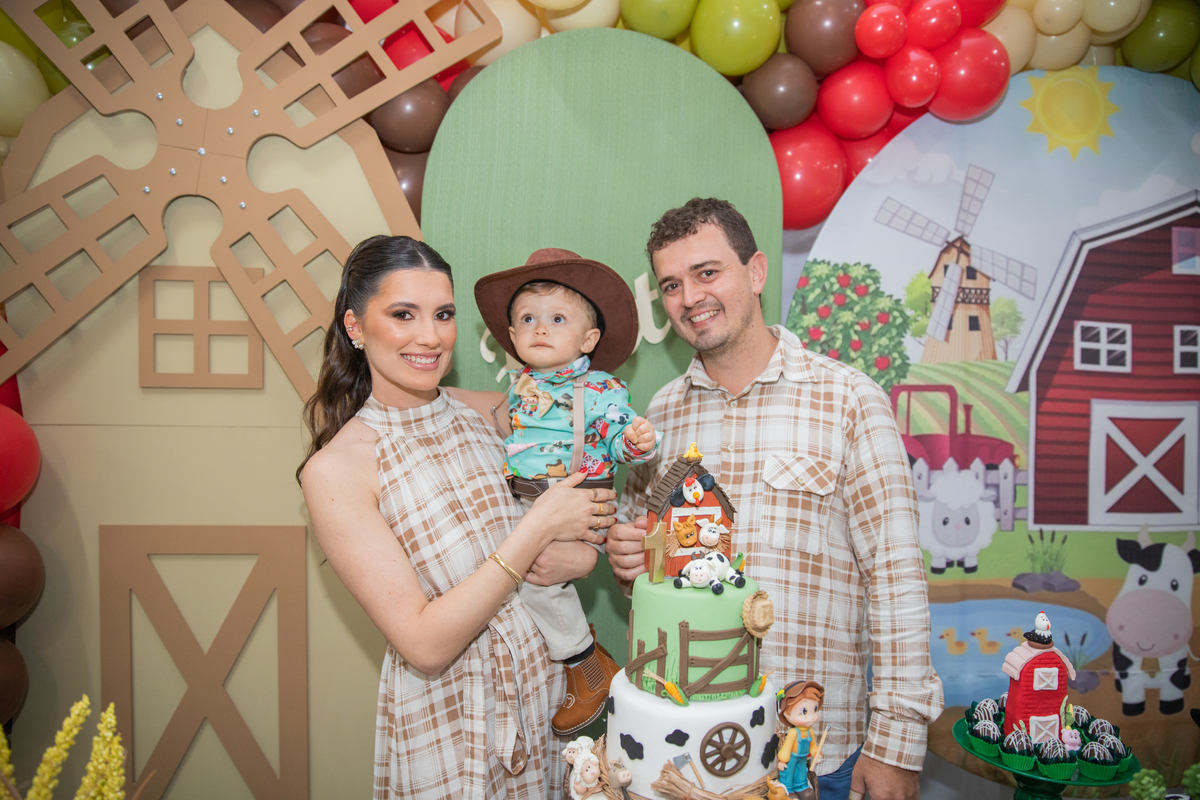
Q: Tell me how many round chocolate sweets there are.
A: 10